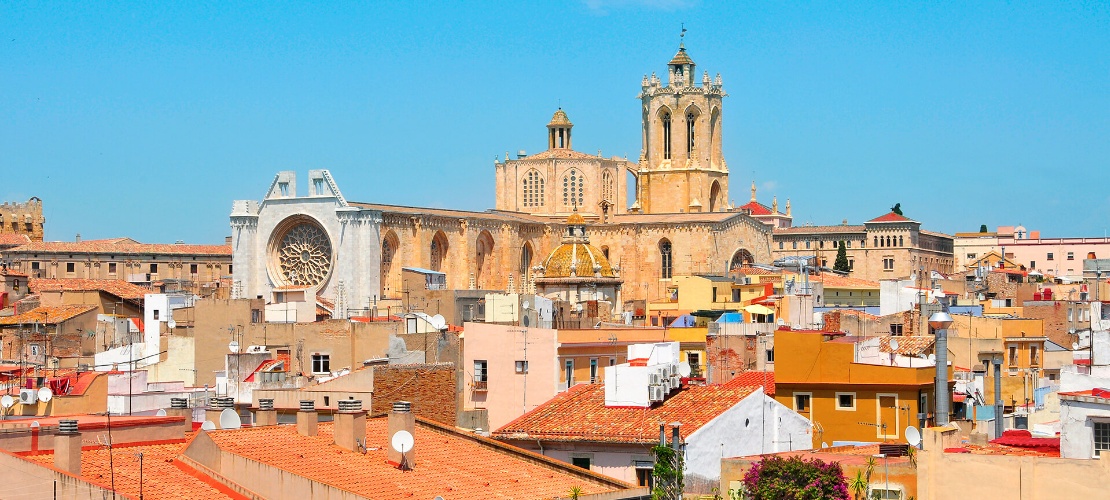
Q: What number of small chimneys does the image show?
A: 7